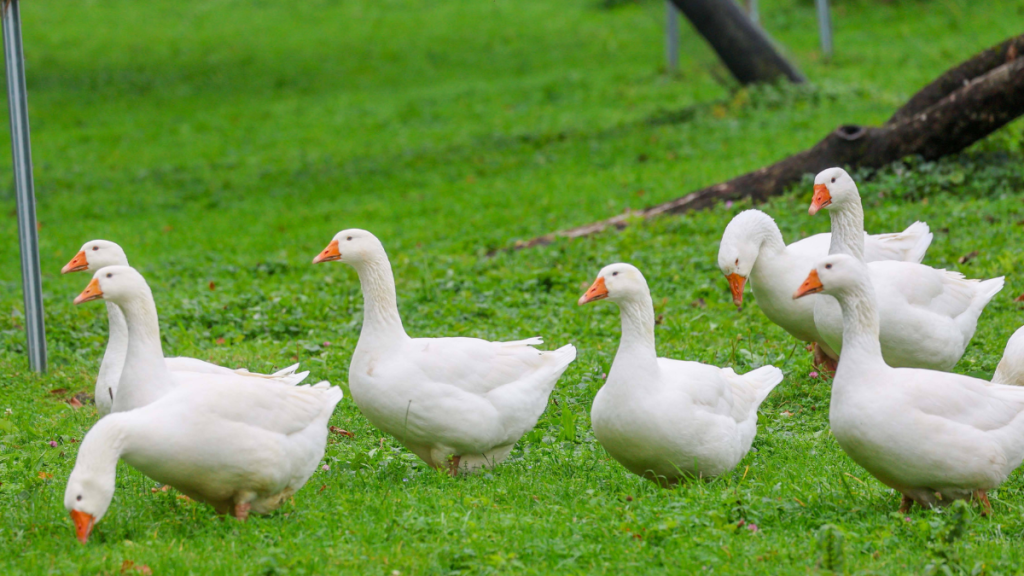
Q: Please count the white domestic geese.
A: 9